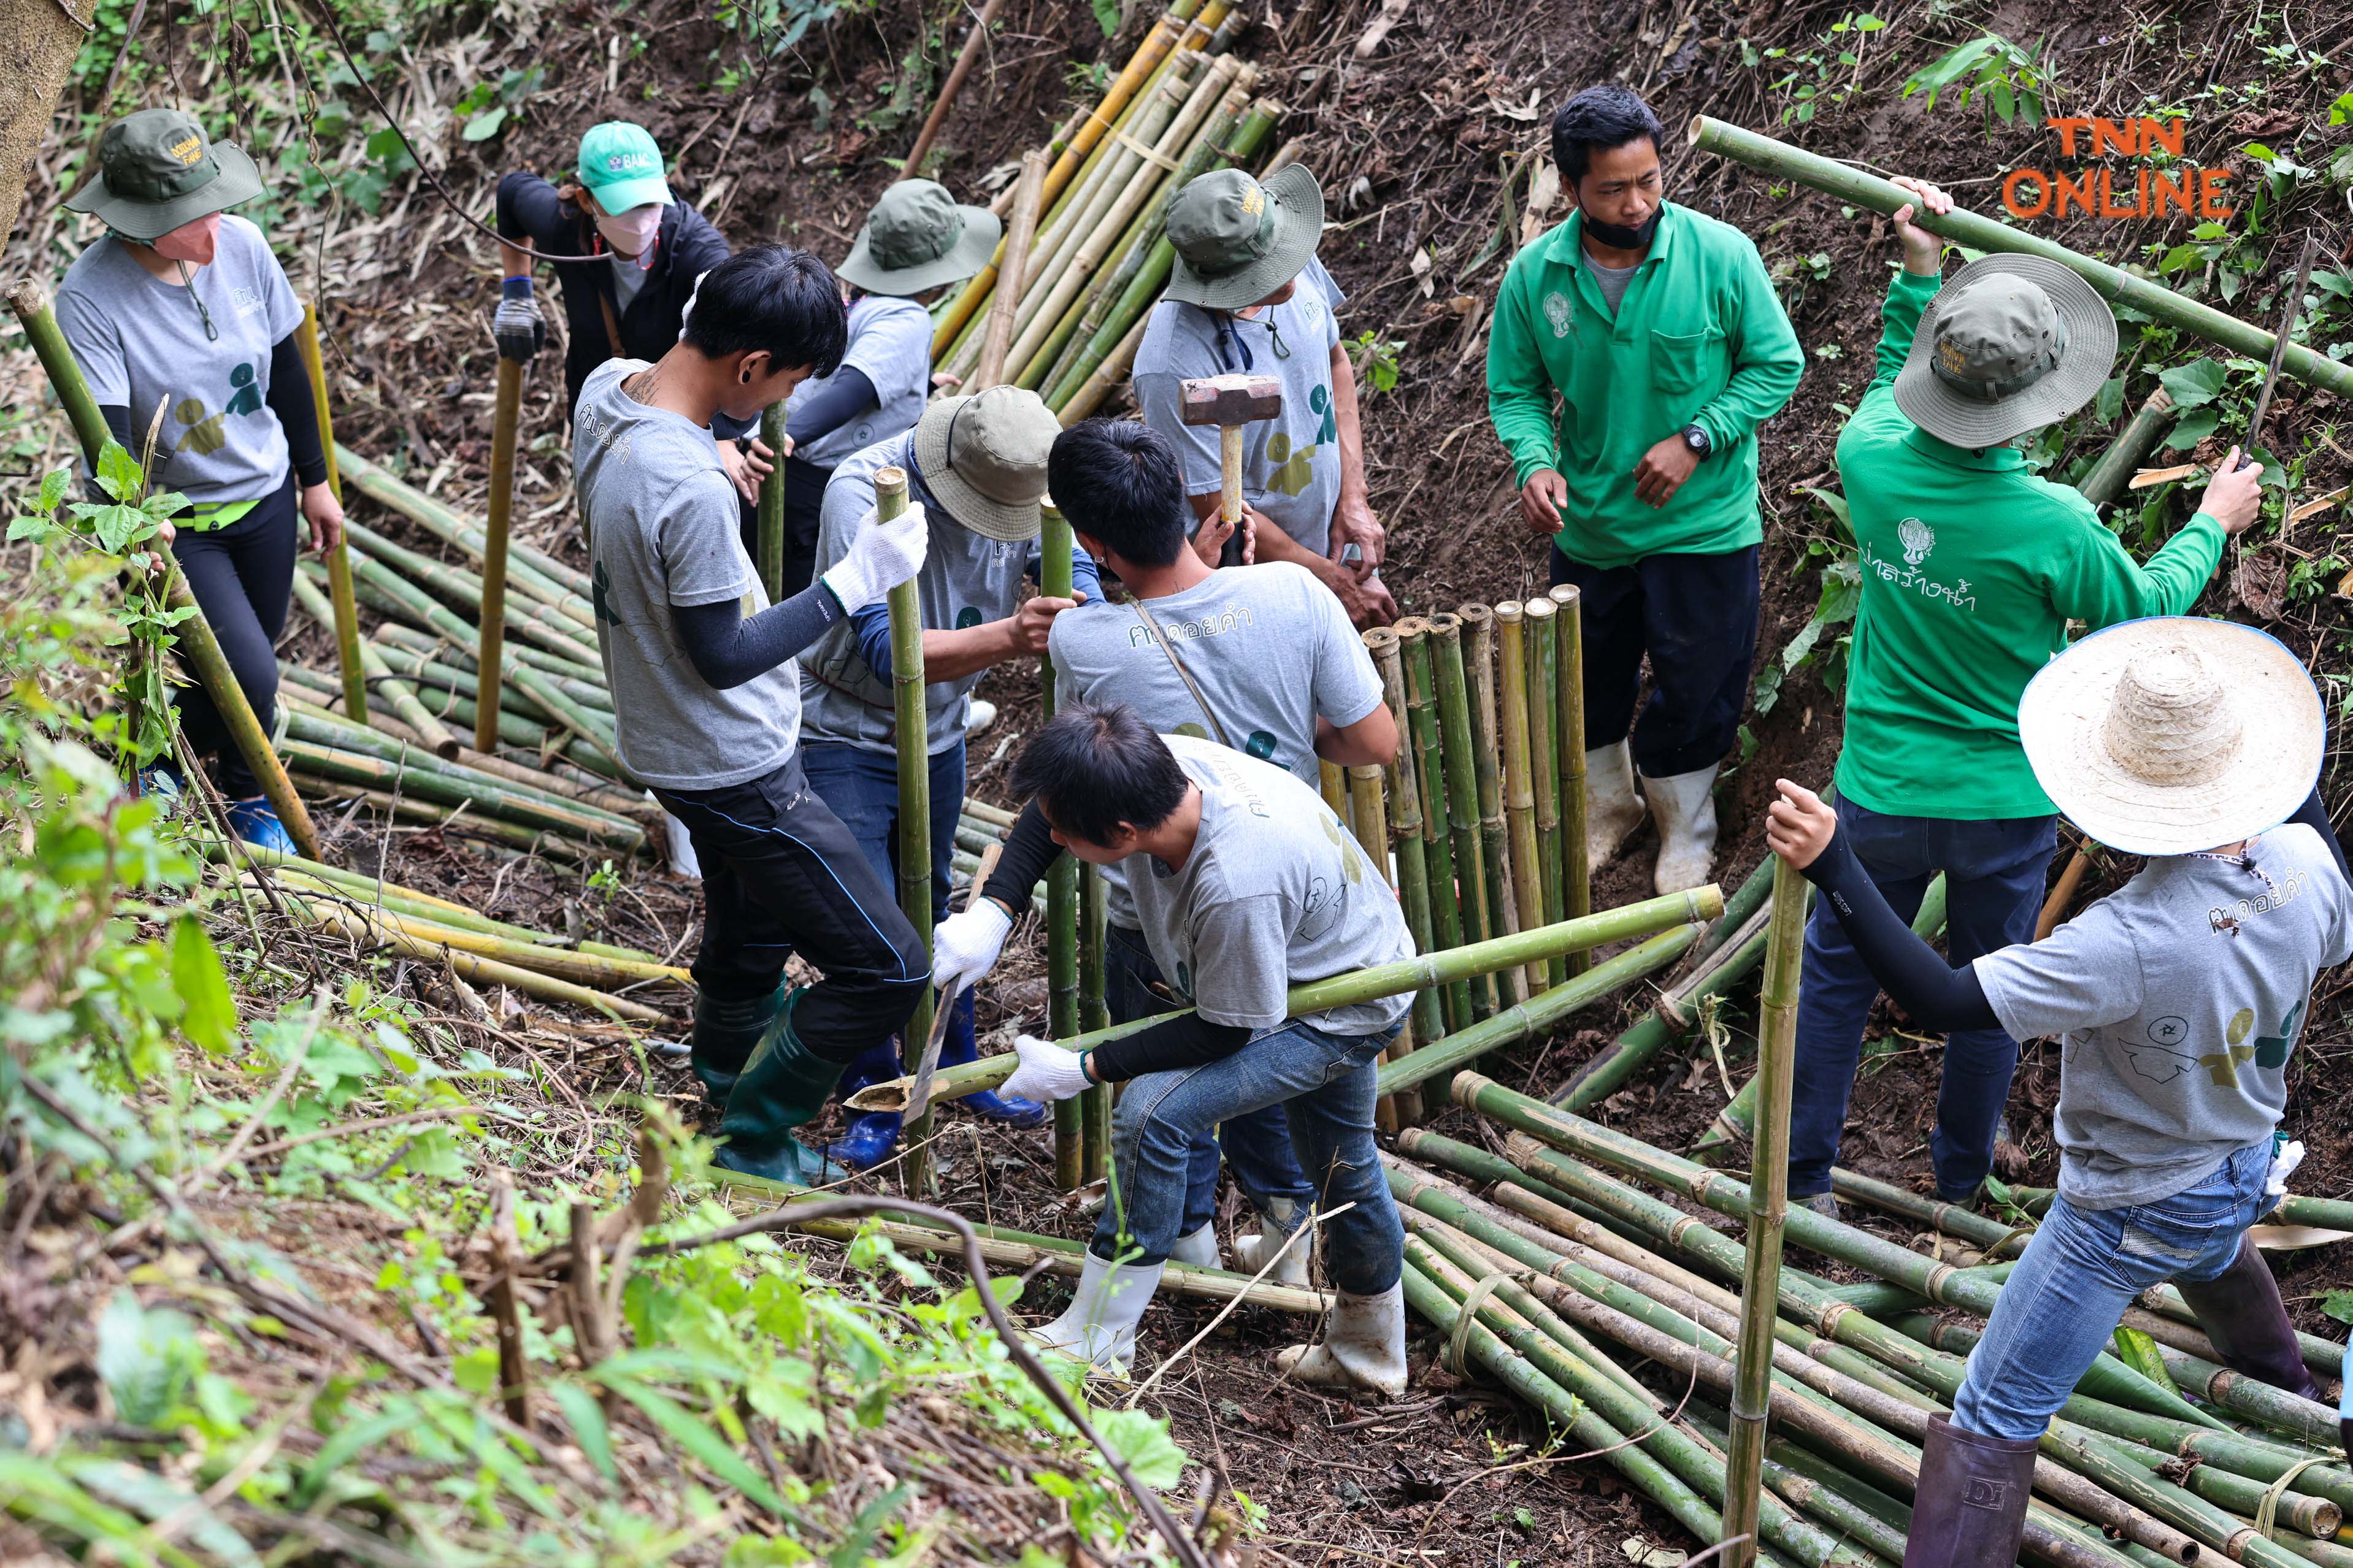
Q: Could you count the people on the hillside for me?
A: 11